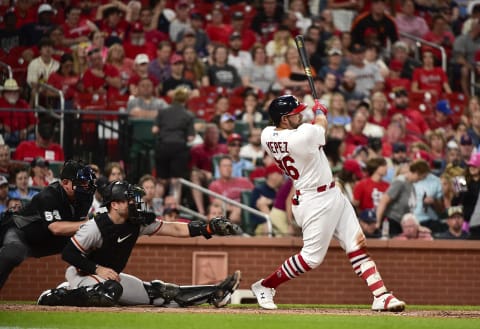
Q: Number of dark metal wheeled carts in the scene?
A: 0